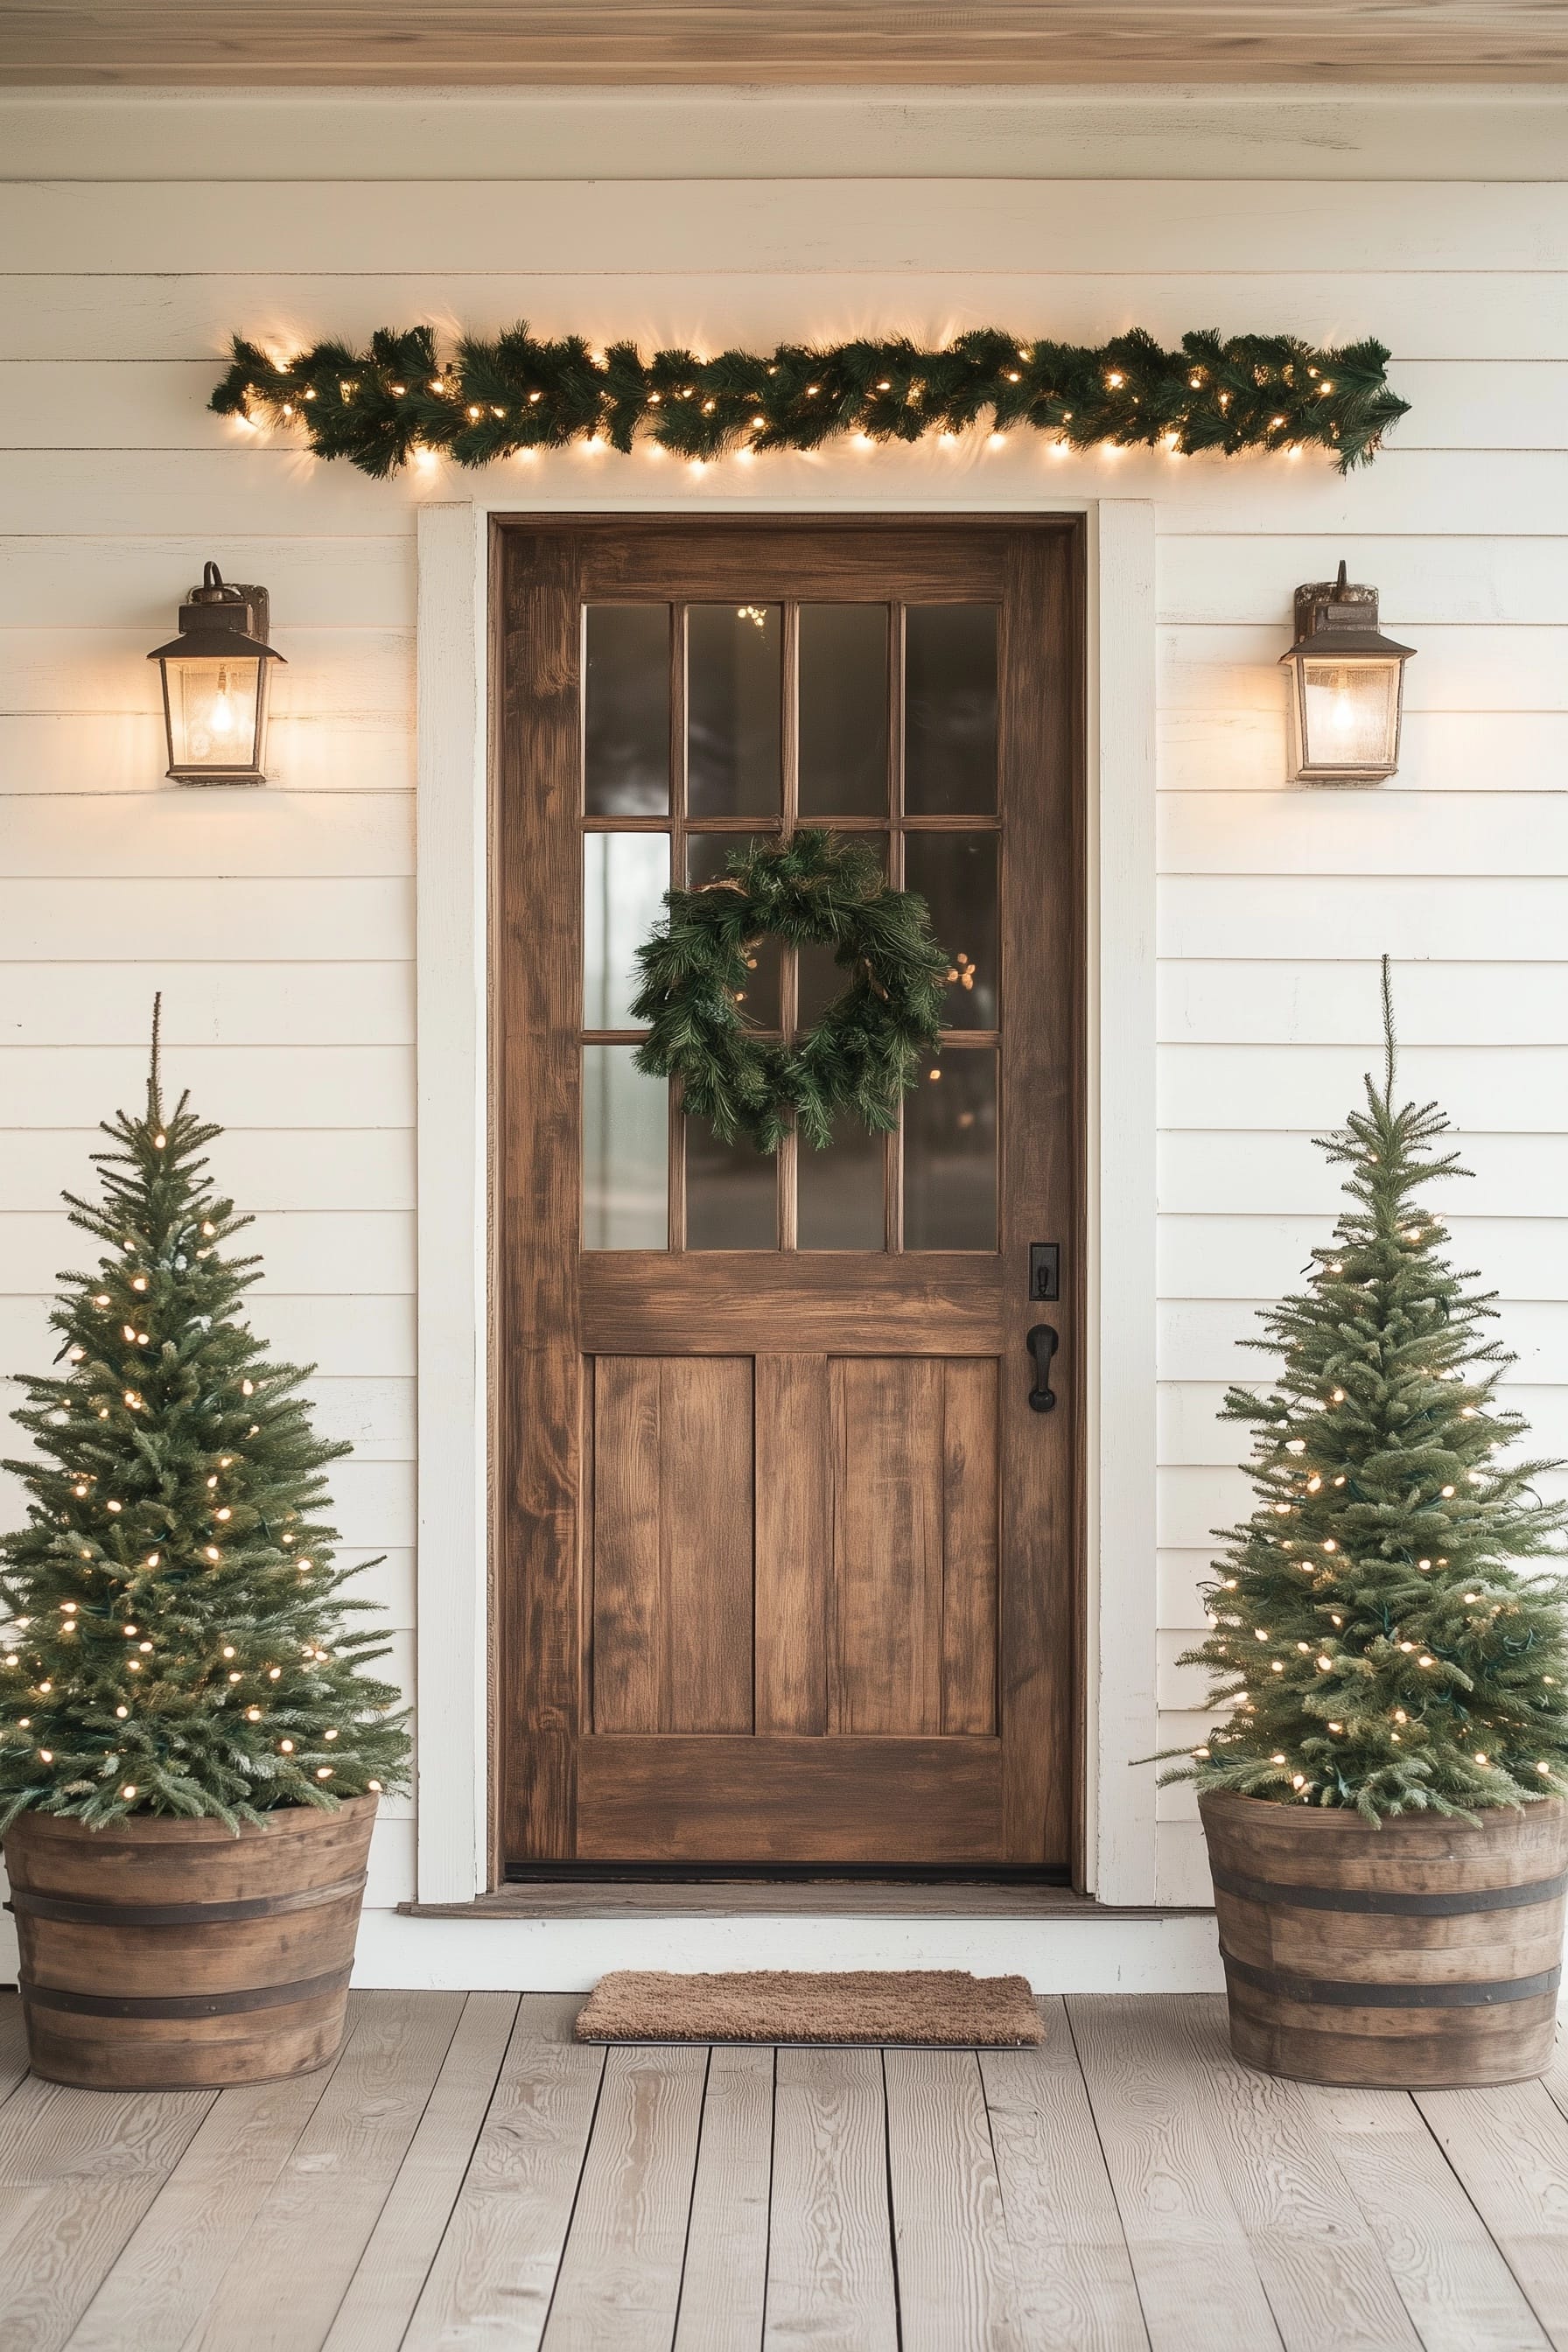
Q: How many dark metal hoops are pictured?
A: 4